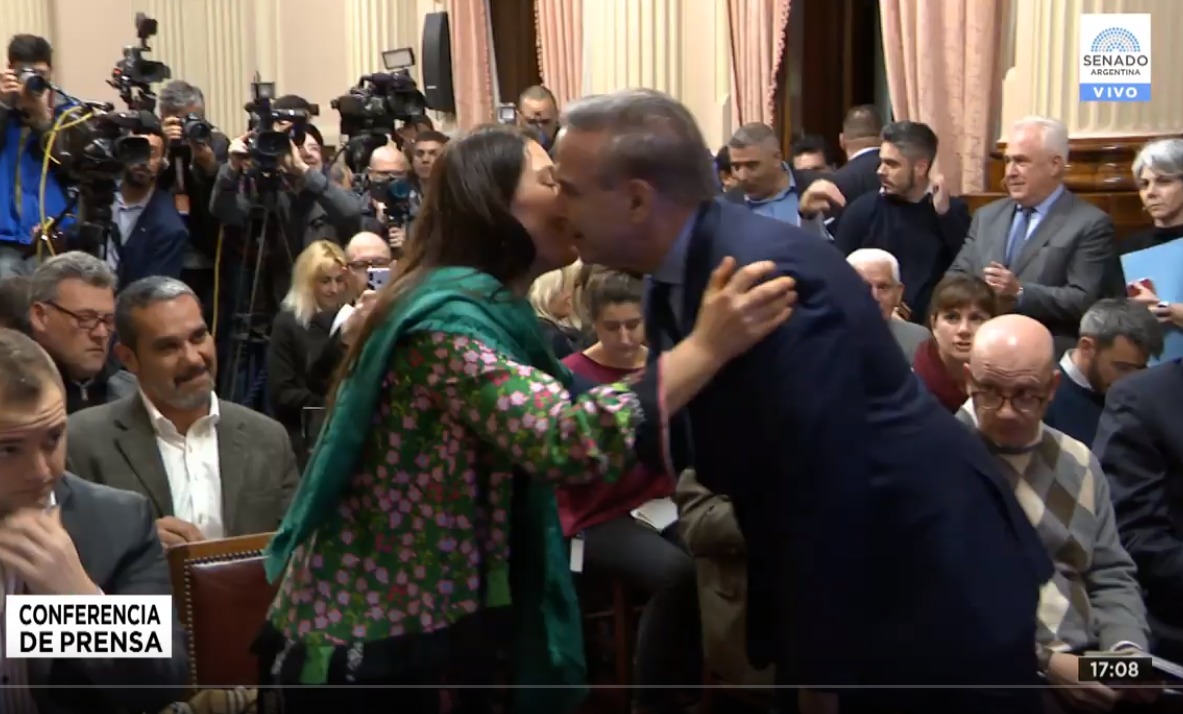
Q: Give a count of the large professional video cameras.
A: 4